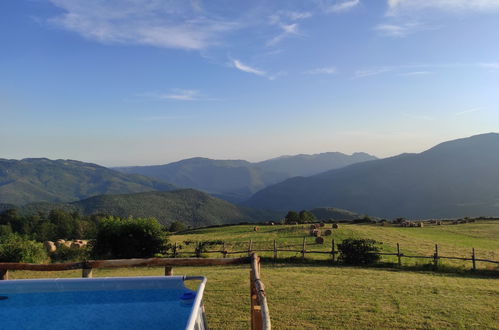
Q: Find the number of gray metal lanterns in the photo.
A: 0